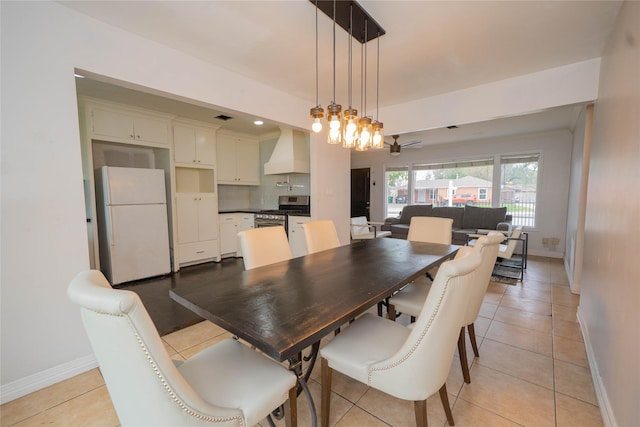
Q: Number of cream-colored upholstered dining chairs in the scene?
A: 6